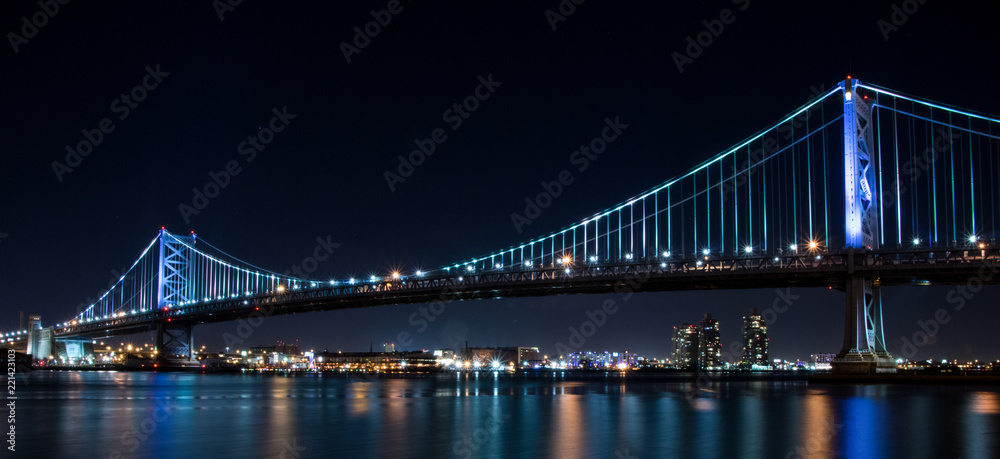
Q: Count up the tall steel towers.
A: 2